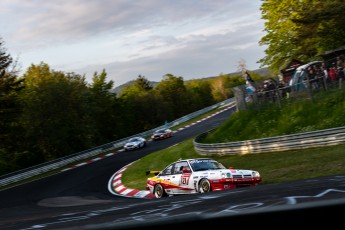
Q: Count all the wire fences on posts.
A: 1